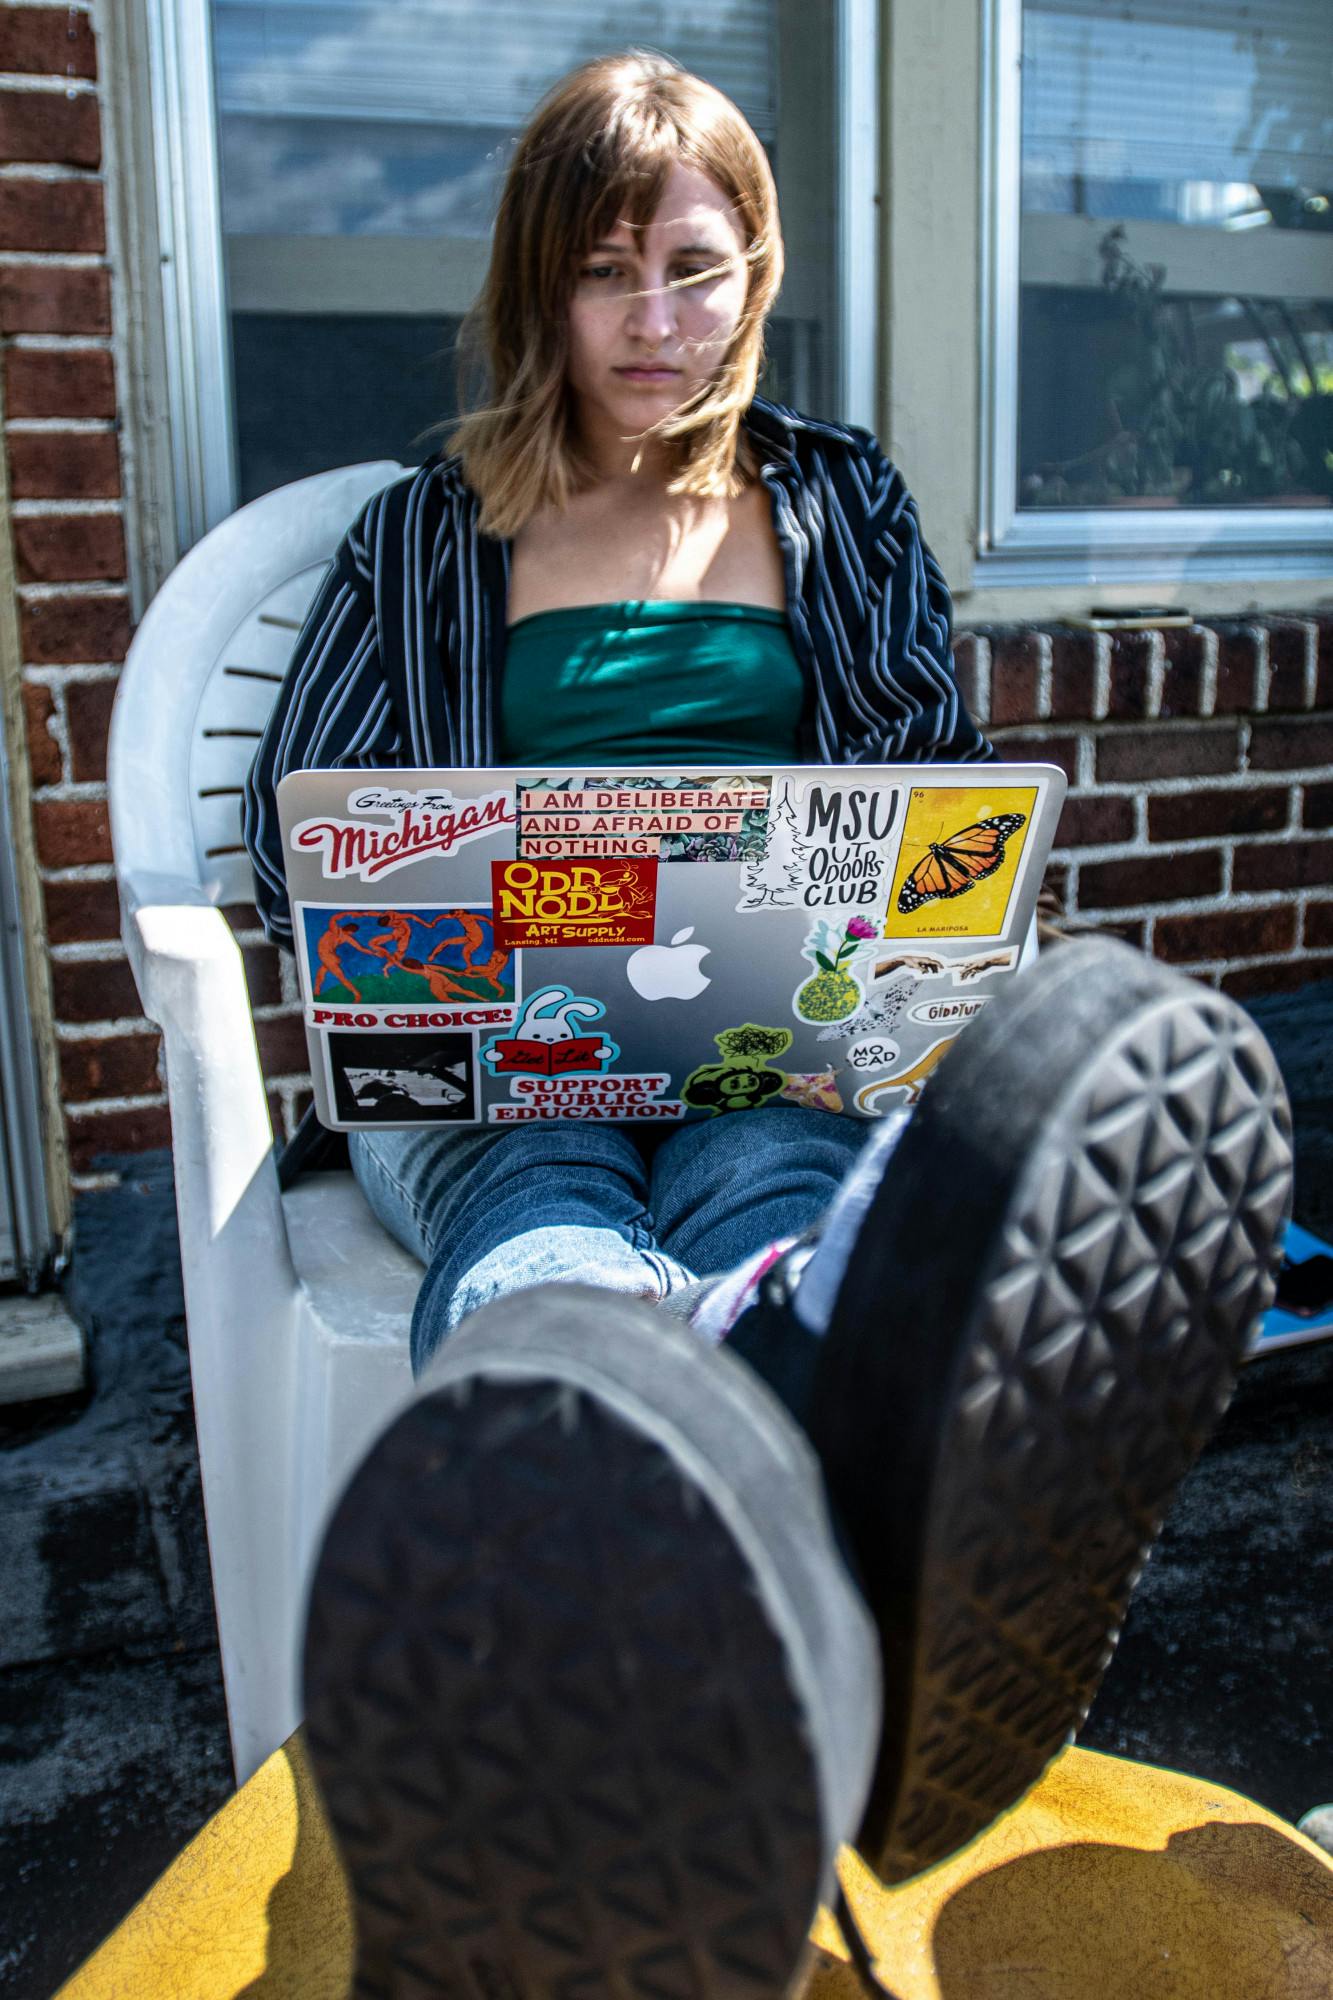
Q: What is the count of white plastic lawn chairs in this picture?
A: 1